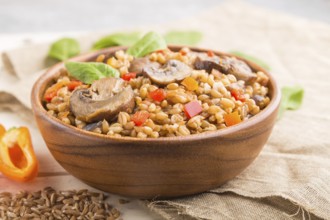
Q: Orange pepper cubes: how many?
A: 2